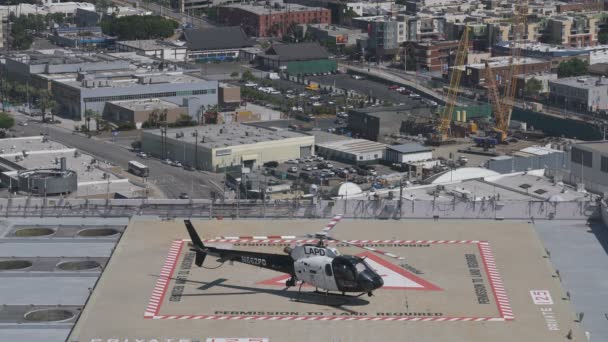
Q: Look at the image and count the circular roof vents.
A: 5